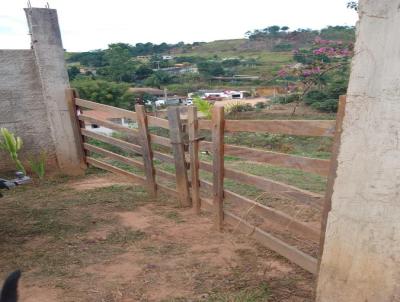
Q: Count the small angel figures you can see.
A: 0